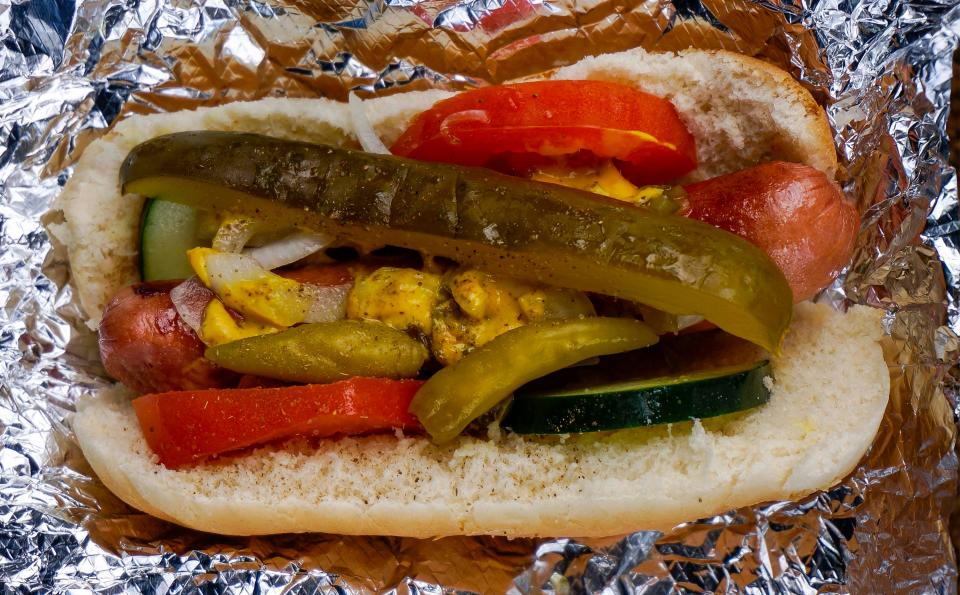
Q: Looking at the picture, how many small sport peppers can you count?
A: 2